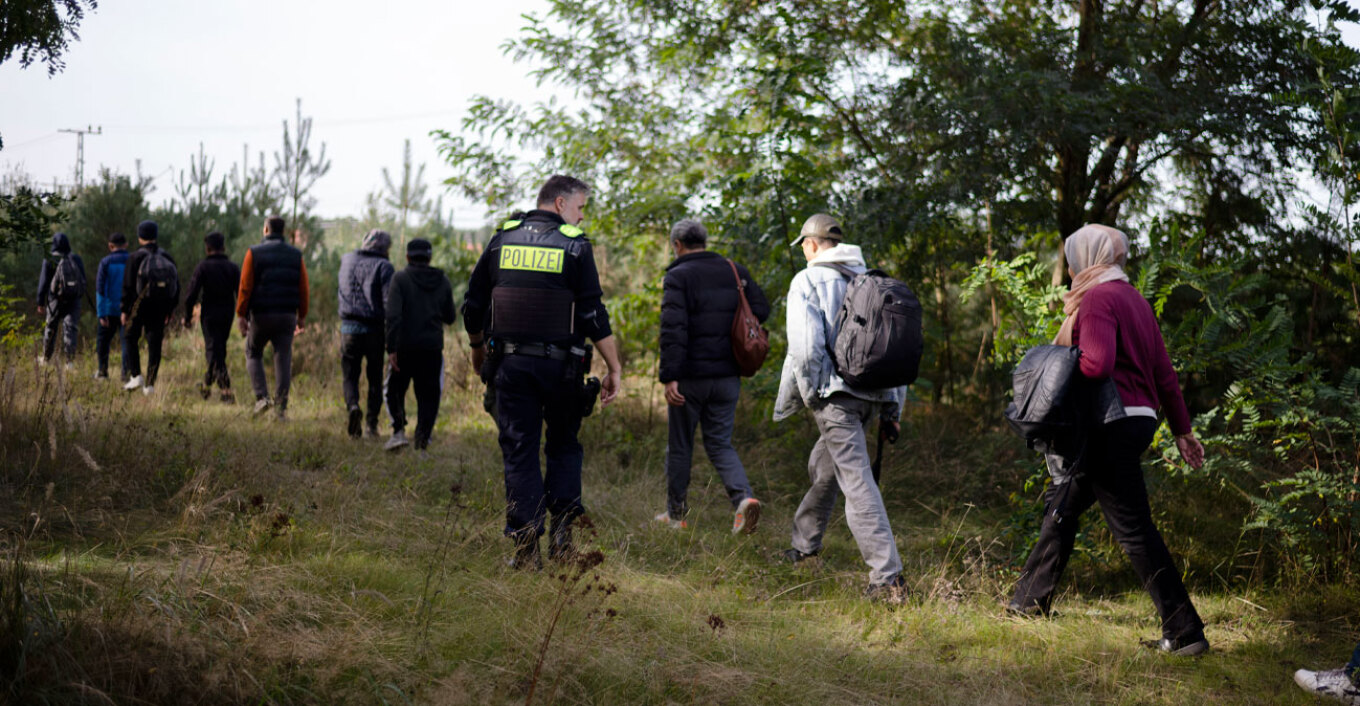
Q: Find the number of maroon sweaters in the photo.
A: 1